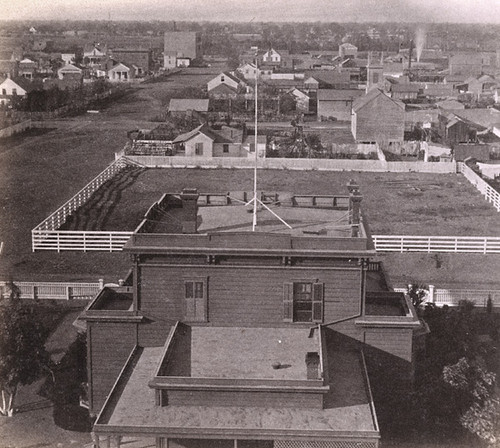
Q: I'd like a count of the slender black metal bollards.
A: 0